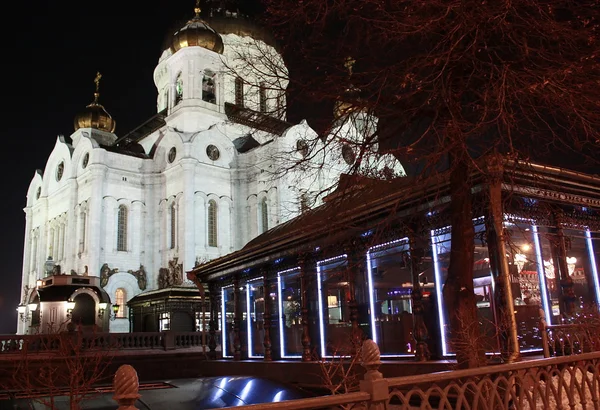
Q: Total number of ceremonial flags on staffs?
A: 0